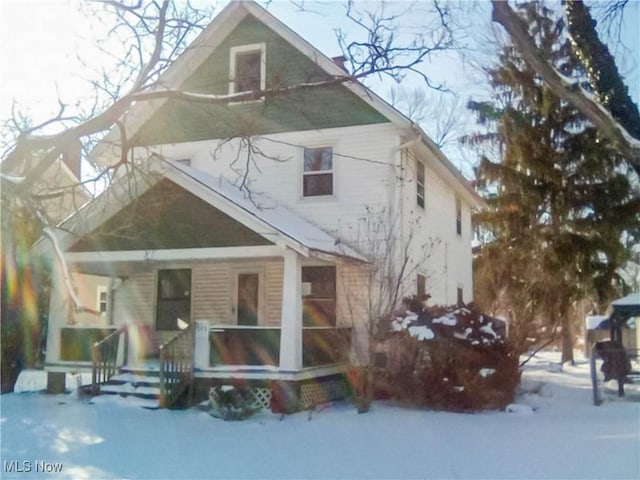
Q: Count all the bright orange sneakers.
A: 0